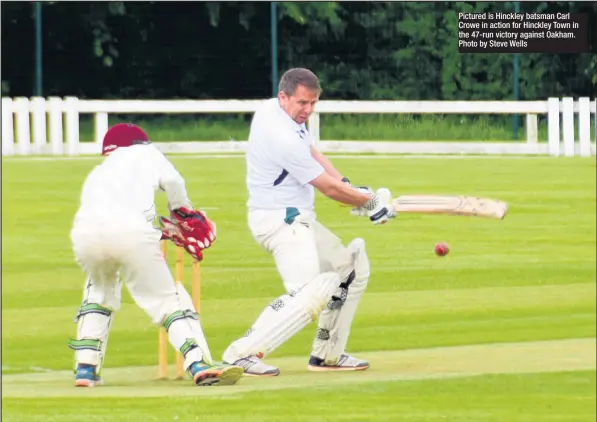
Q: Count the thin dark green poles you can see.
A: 3